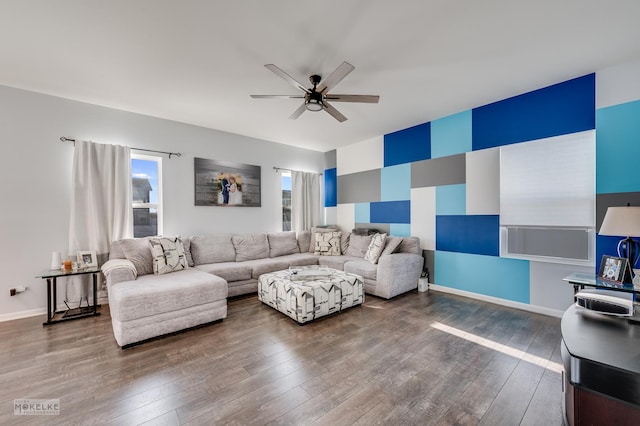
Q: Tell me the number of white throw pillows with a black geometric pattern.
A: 3